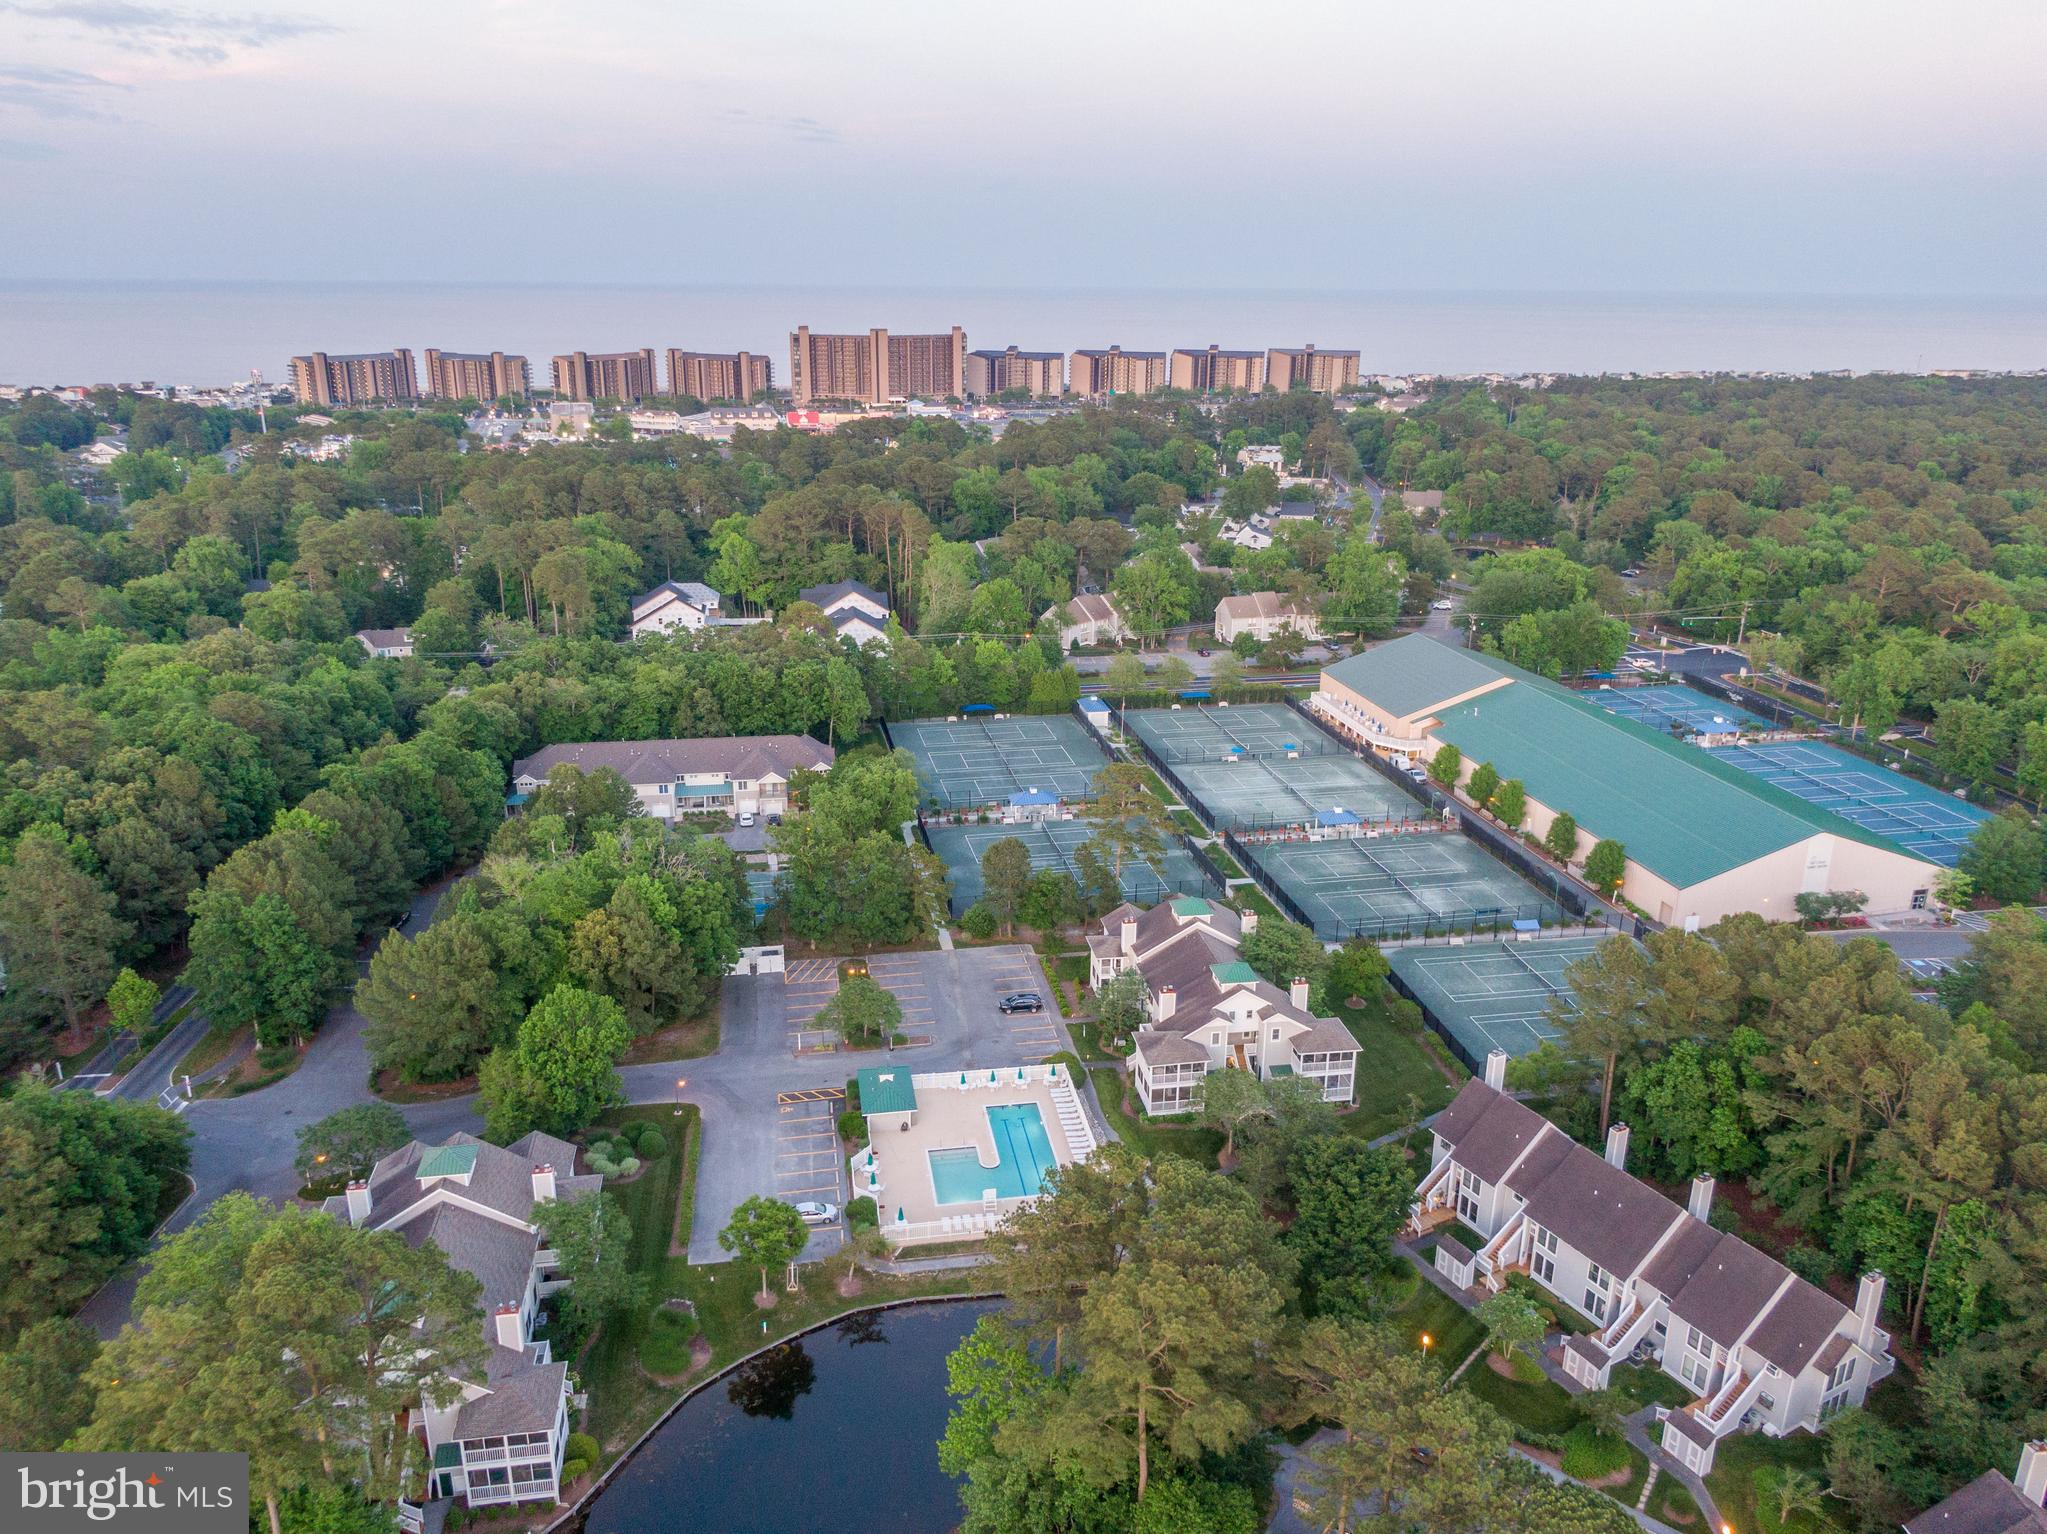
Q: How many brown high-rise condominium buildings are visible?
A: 9